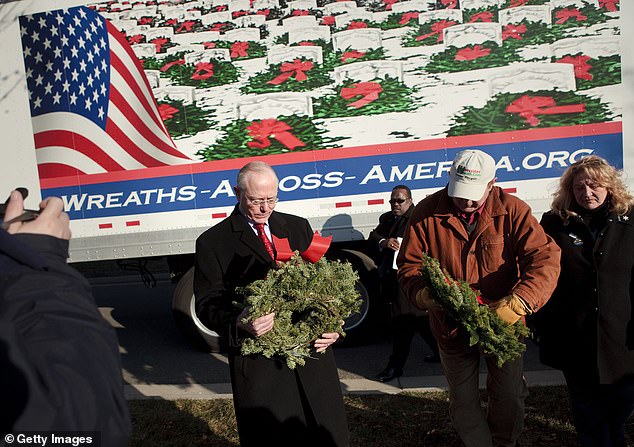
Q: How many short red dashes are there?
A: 6